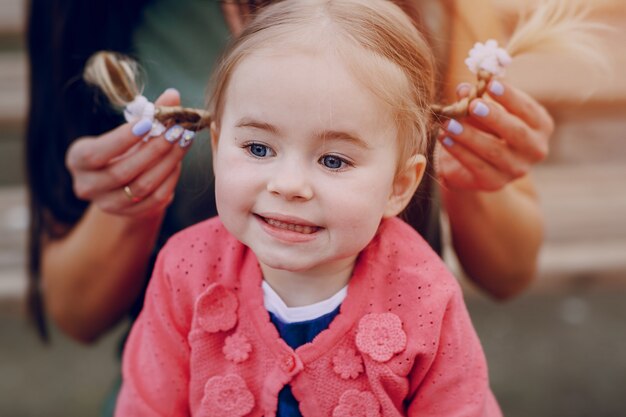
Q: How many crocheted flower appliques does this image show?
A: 6